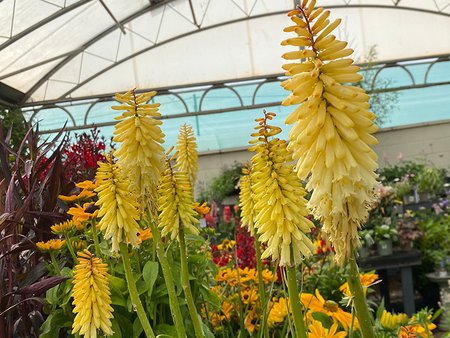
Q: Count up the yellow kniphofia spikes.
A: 8